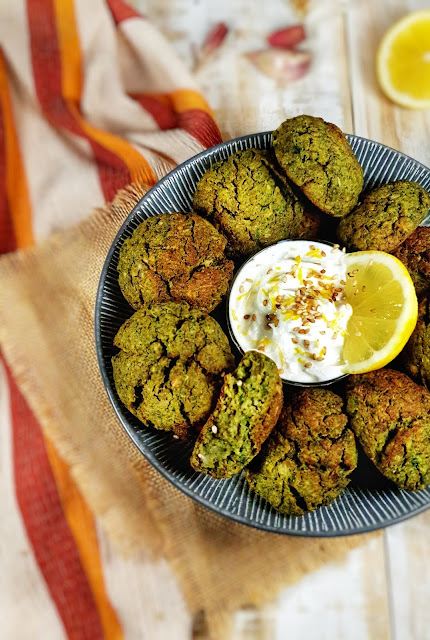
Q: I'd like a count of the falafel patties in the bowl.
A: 10